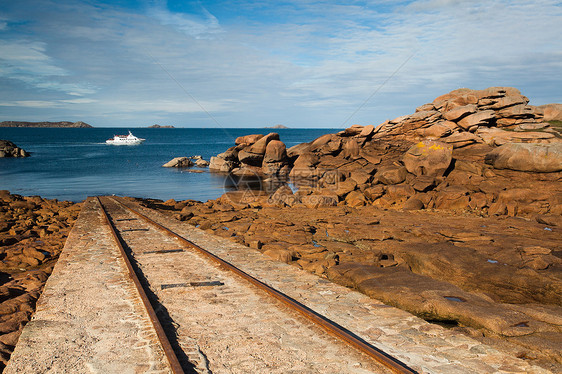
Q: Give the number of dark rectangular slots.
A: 4